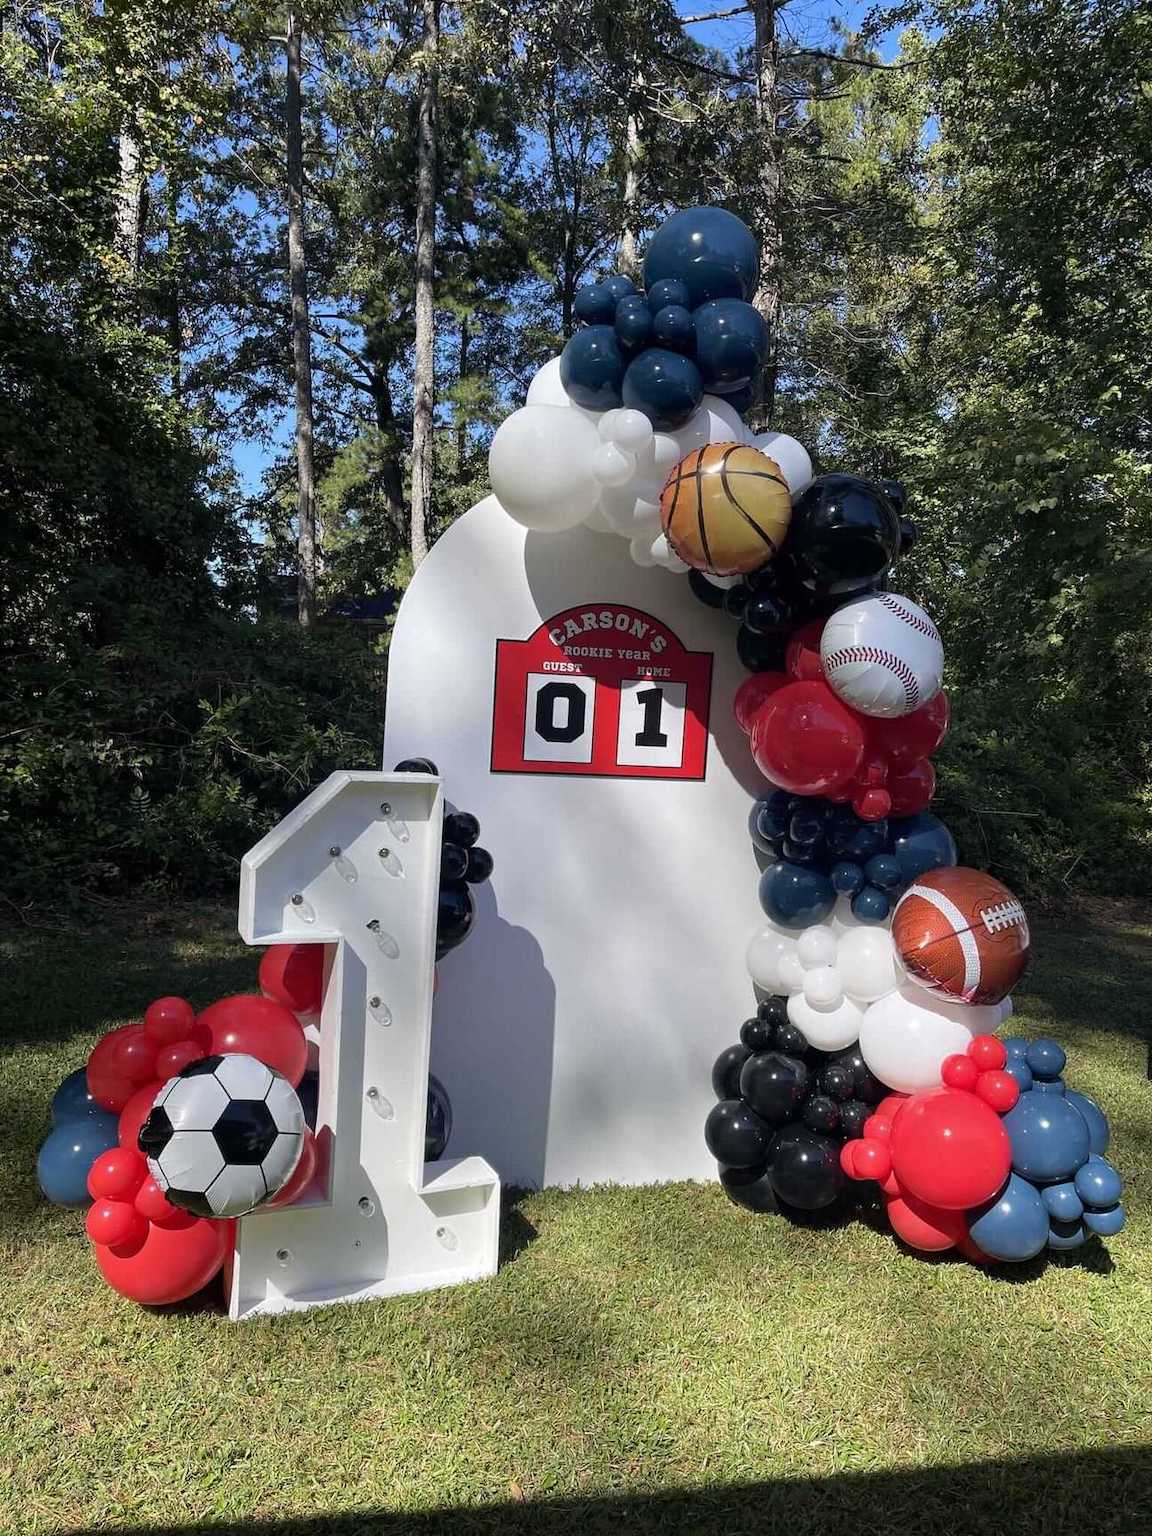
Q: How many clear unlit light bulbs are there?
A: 10